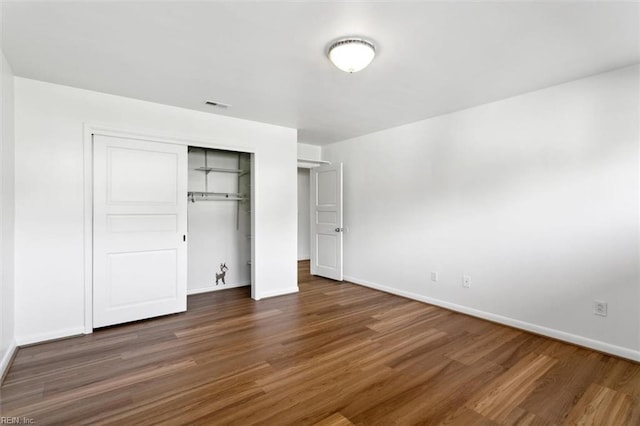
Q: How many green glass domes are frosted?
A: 0